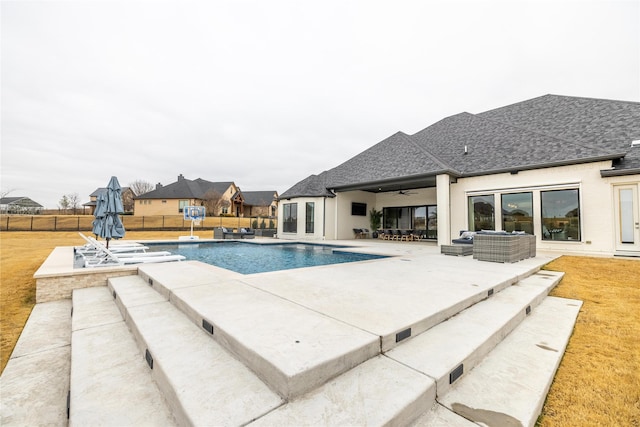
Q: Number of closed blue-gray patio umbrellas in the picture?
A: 2